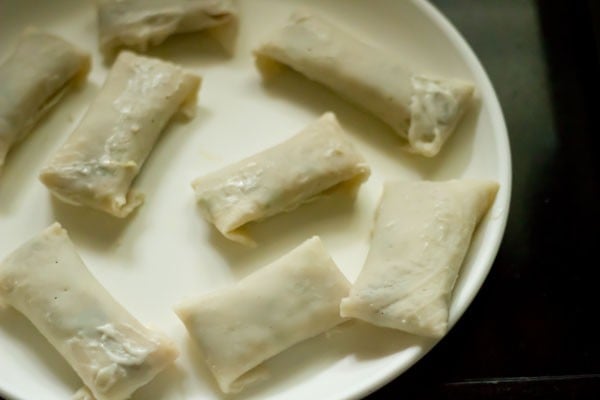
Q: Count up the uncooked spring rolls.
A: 8